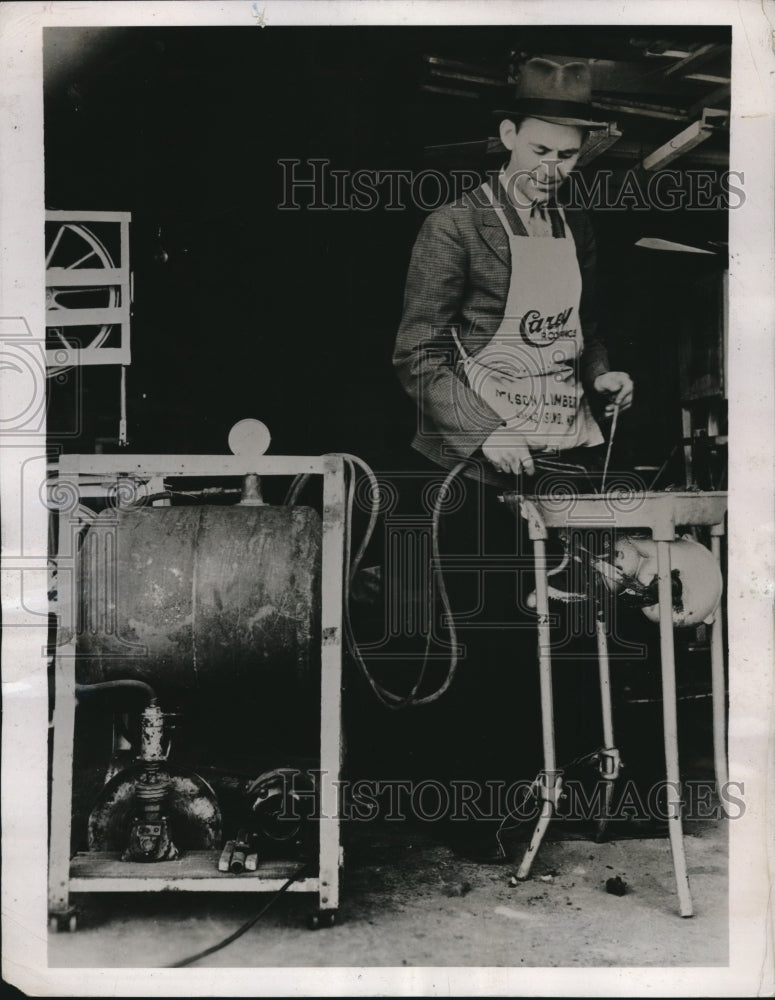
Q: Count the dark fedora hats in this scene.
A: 1